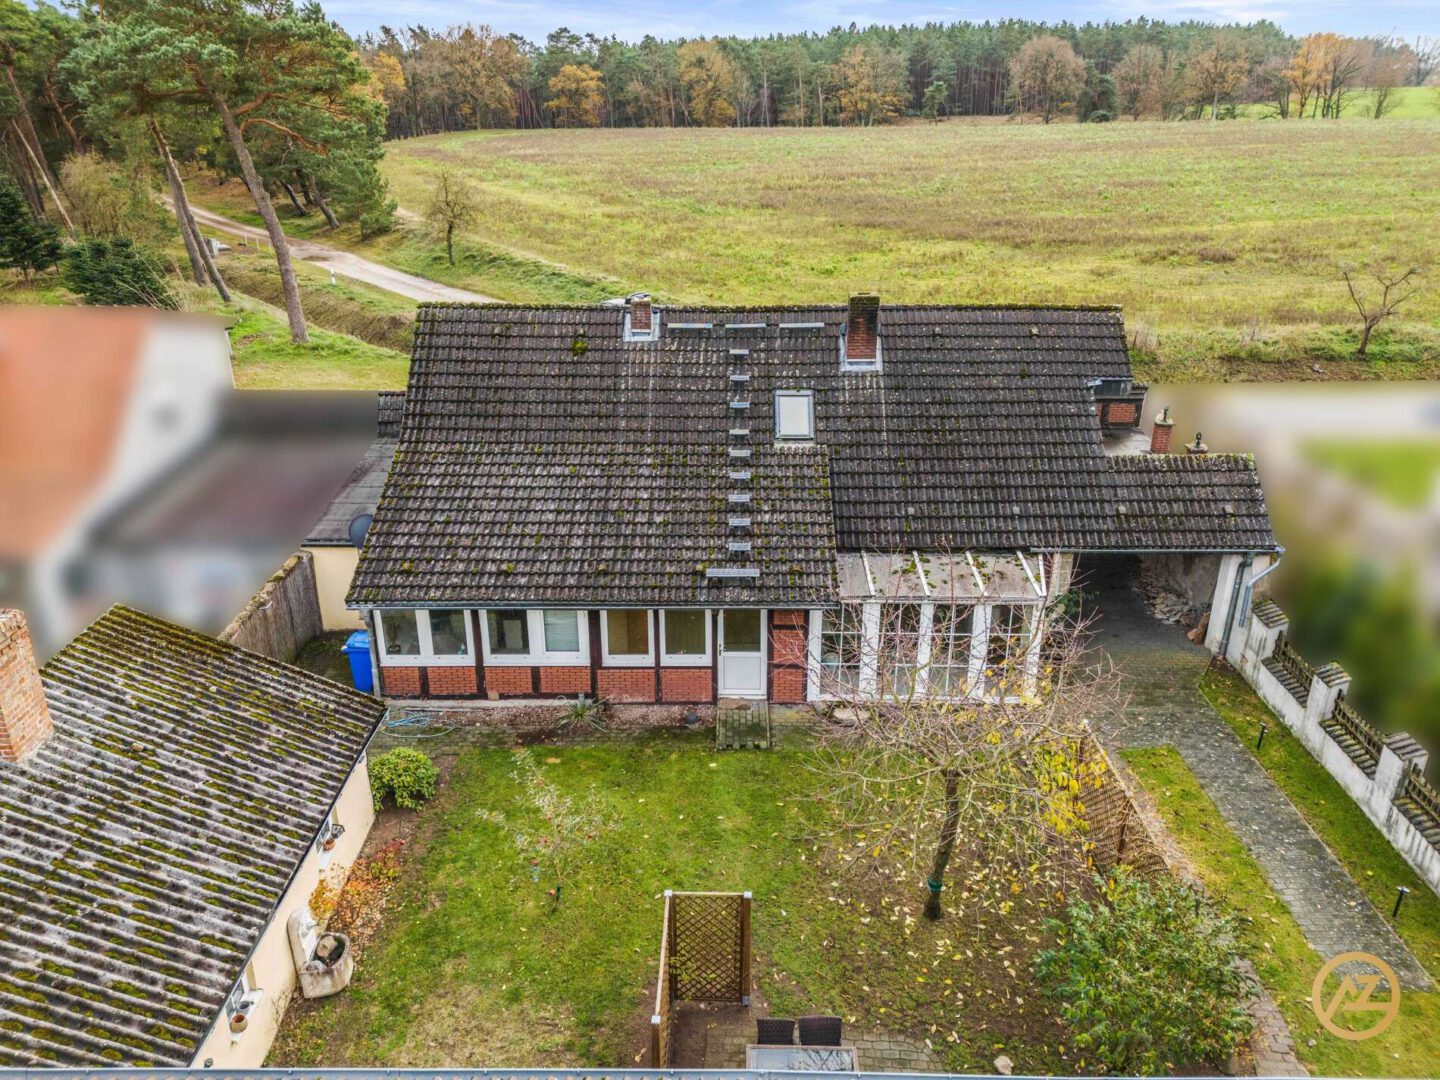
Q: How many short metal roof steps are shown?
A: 9